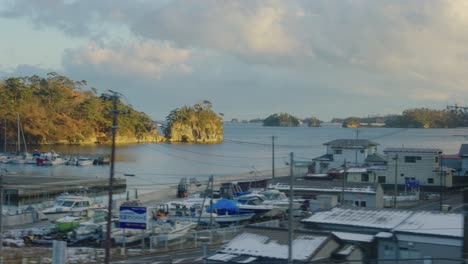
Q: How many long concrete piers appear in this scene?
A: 1